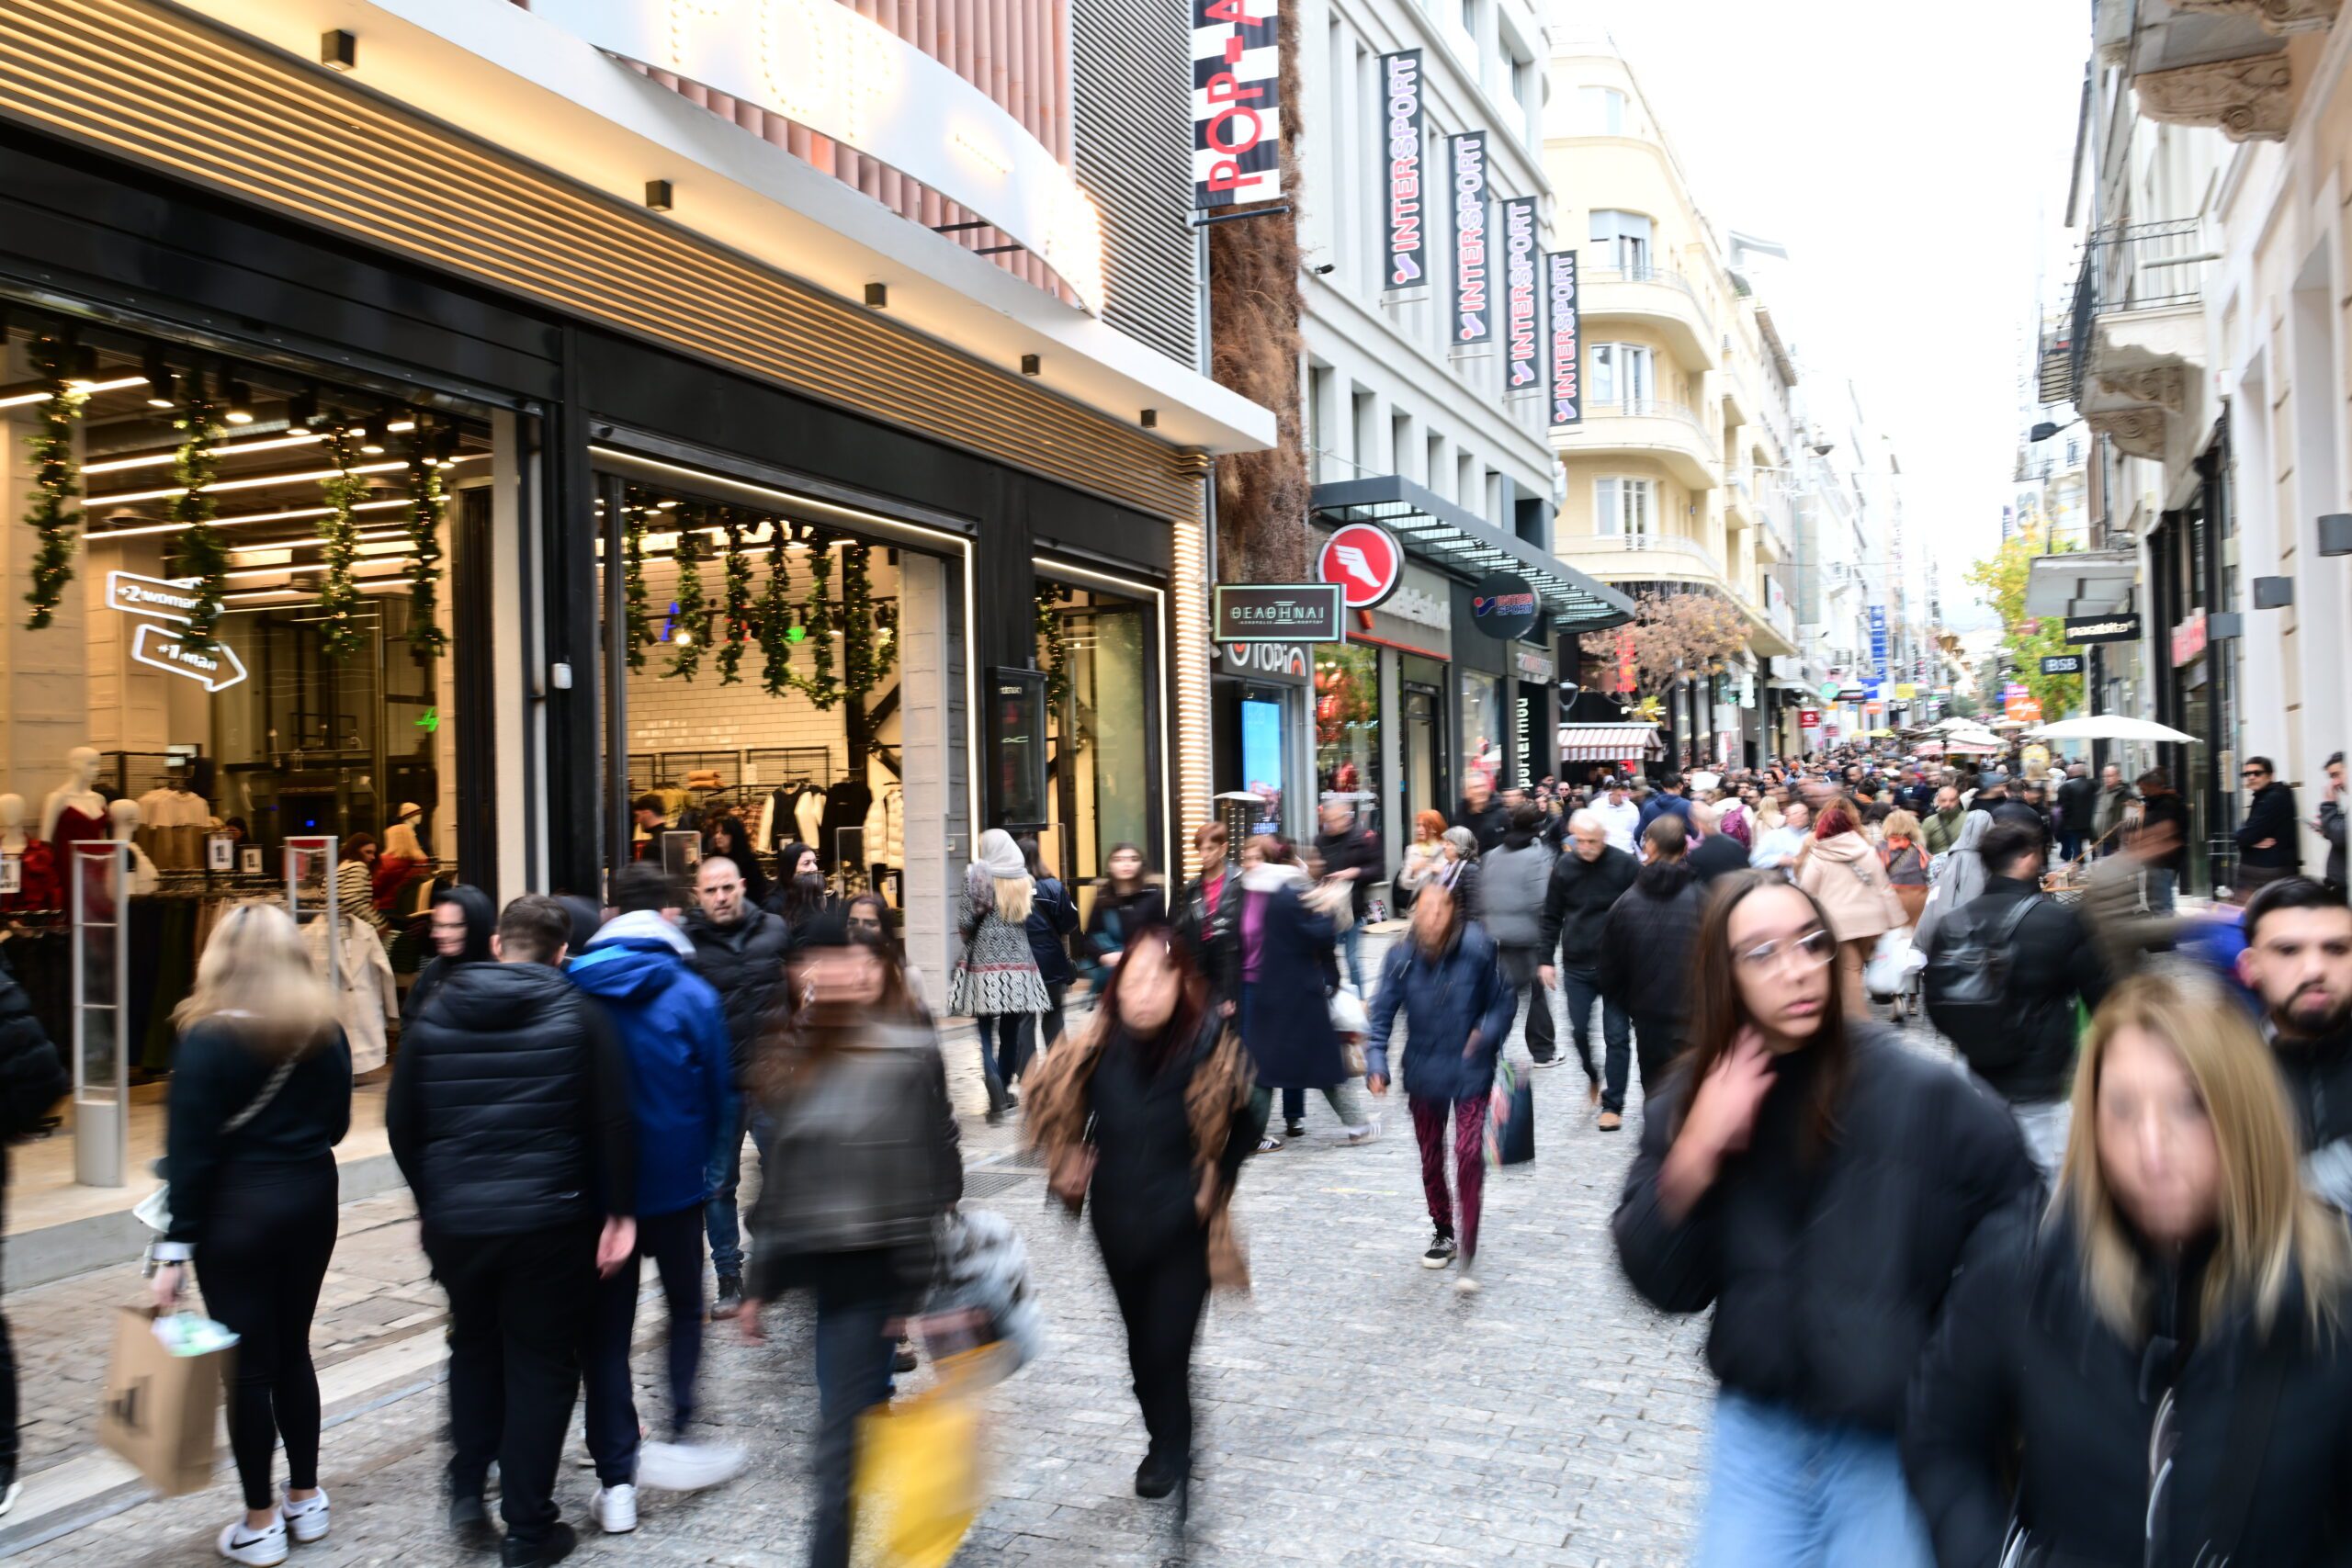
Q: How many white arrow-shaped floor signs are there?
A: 2